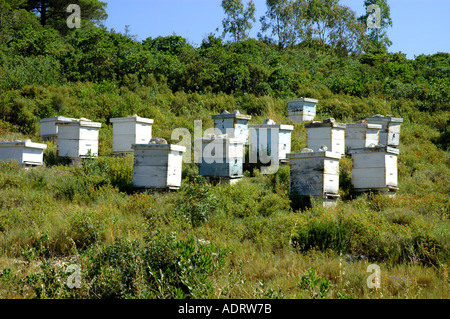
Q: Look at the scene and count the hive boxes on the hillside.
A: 14